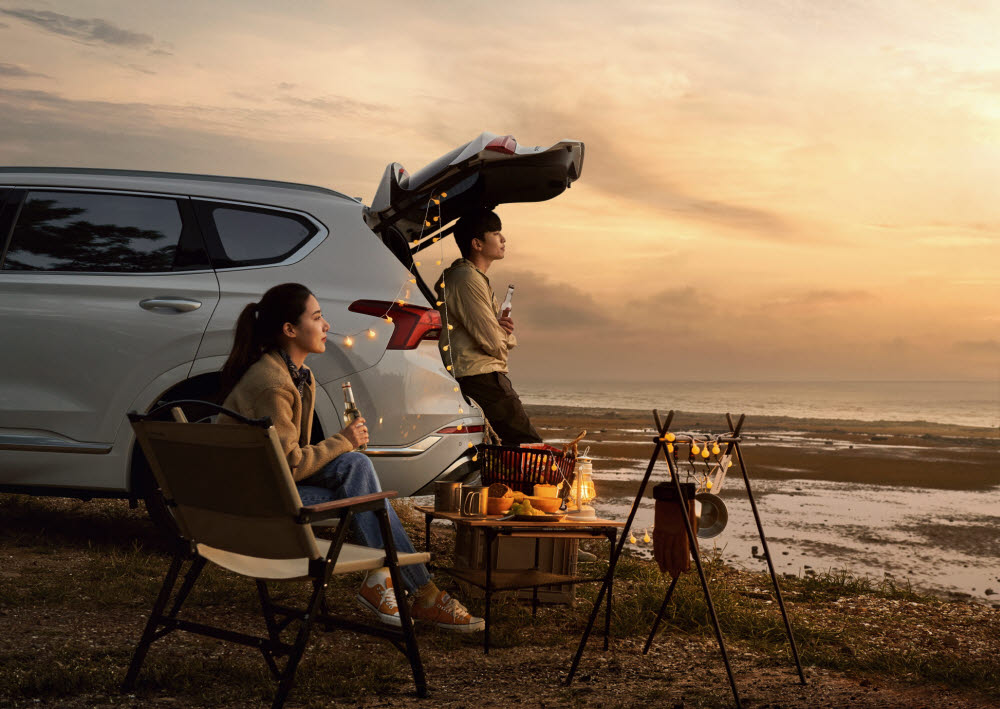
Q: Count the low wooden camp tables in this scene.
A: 1